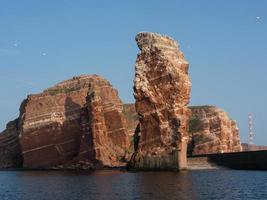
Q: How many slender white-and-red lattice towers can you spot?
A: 1